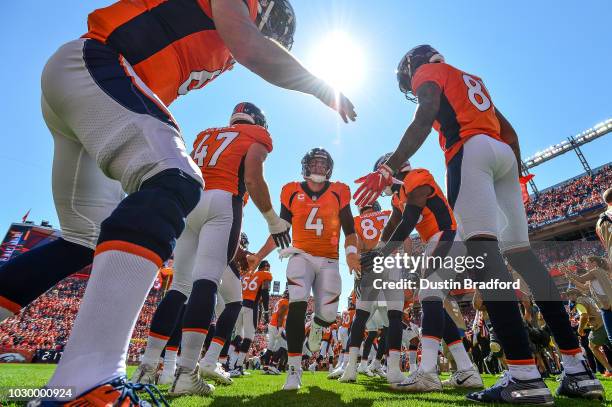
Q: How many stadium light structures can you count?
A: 1